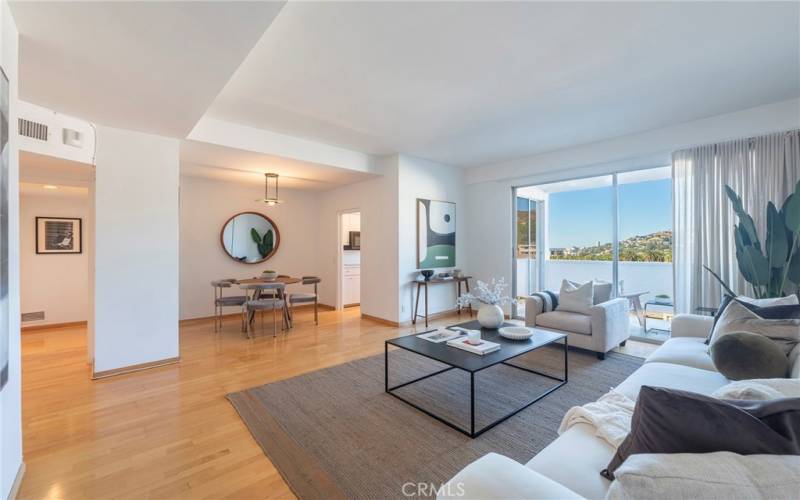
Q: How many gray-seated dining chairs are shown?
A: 4